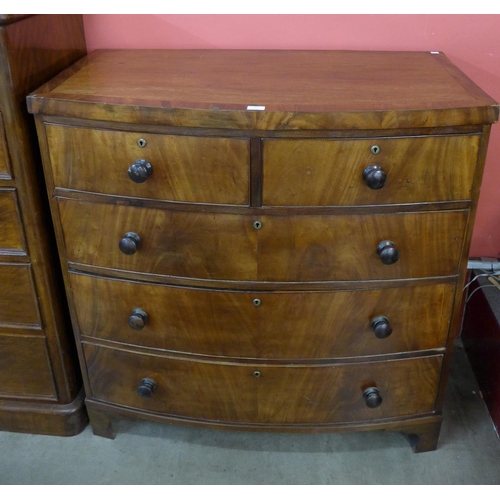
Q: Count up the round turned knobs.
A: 8